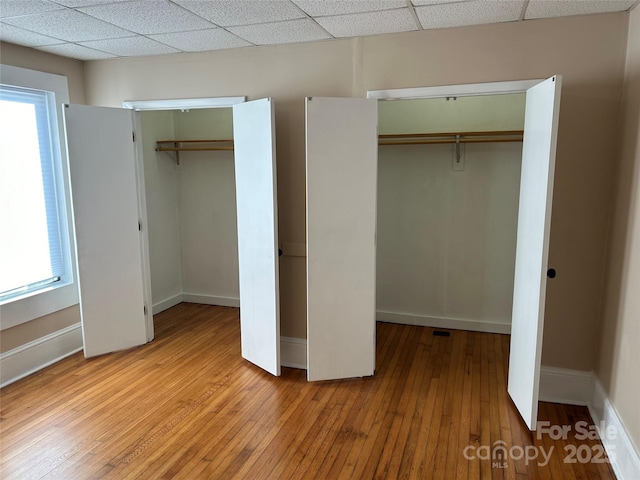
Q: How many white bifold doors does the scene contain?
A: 4